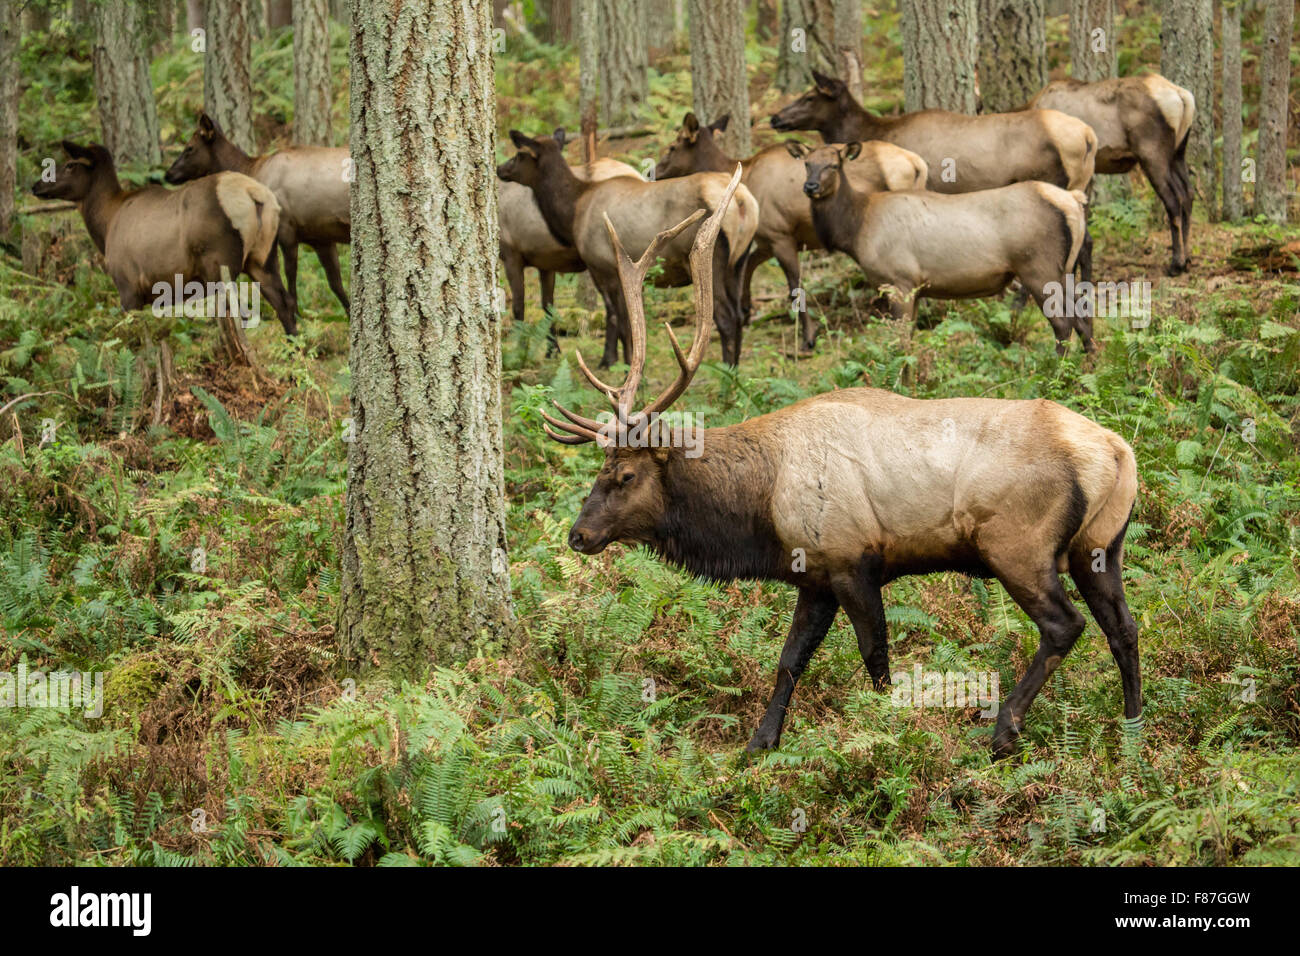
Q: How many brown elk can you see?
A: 9